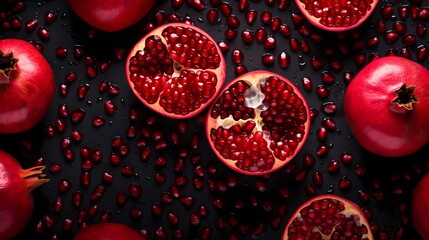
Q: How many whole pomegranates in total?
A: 6